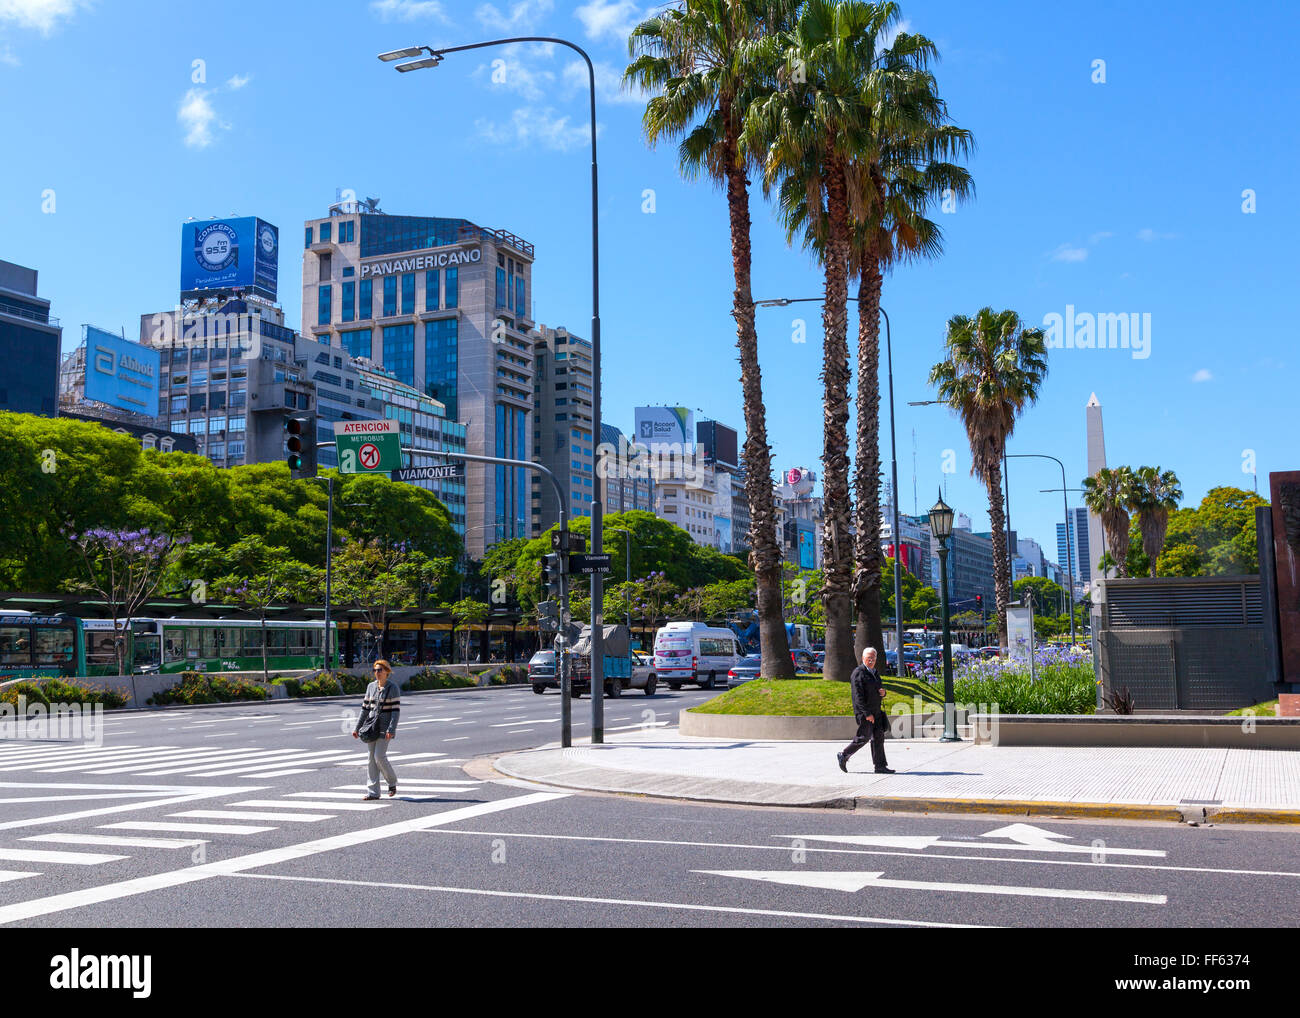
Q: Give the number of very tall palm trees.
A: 3